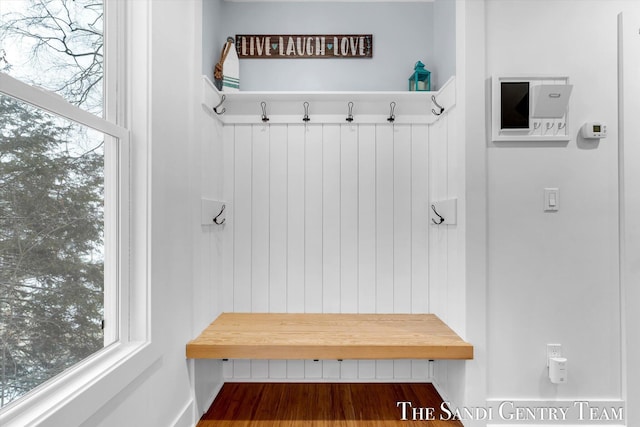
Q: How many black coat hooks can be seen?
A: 8